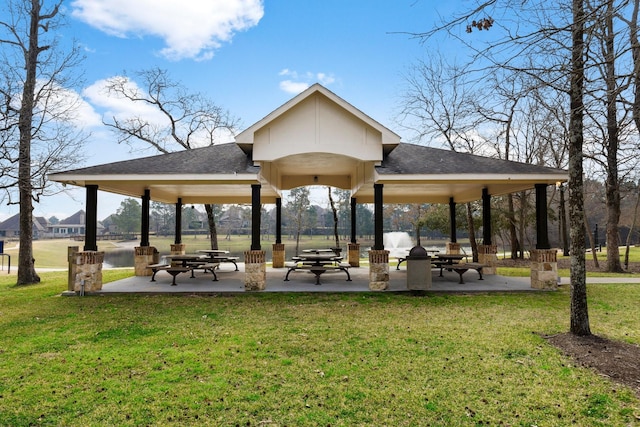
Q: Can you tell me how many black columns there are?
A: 10